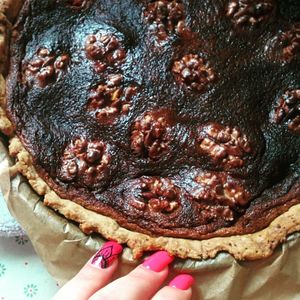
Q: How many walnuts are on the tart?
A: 14